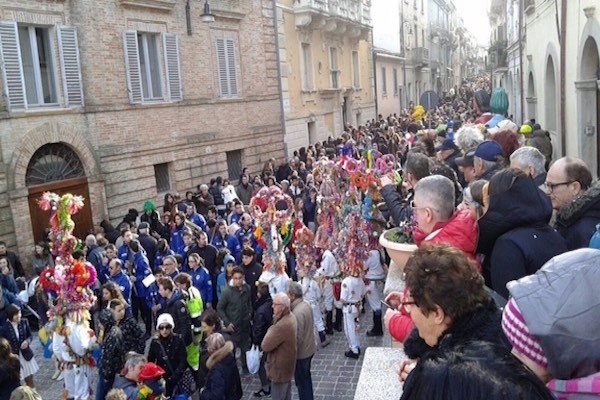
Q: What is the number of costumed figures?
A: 6